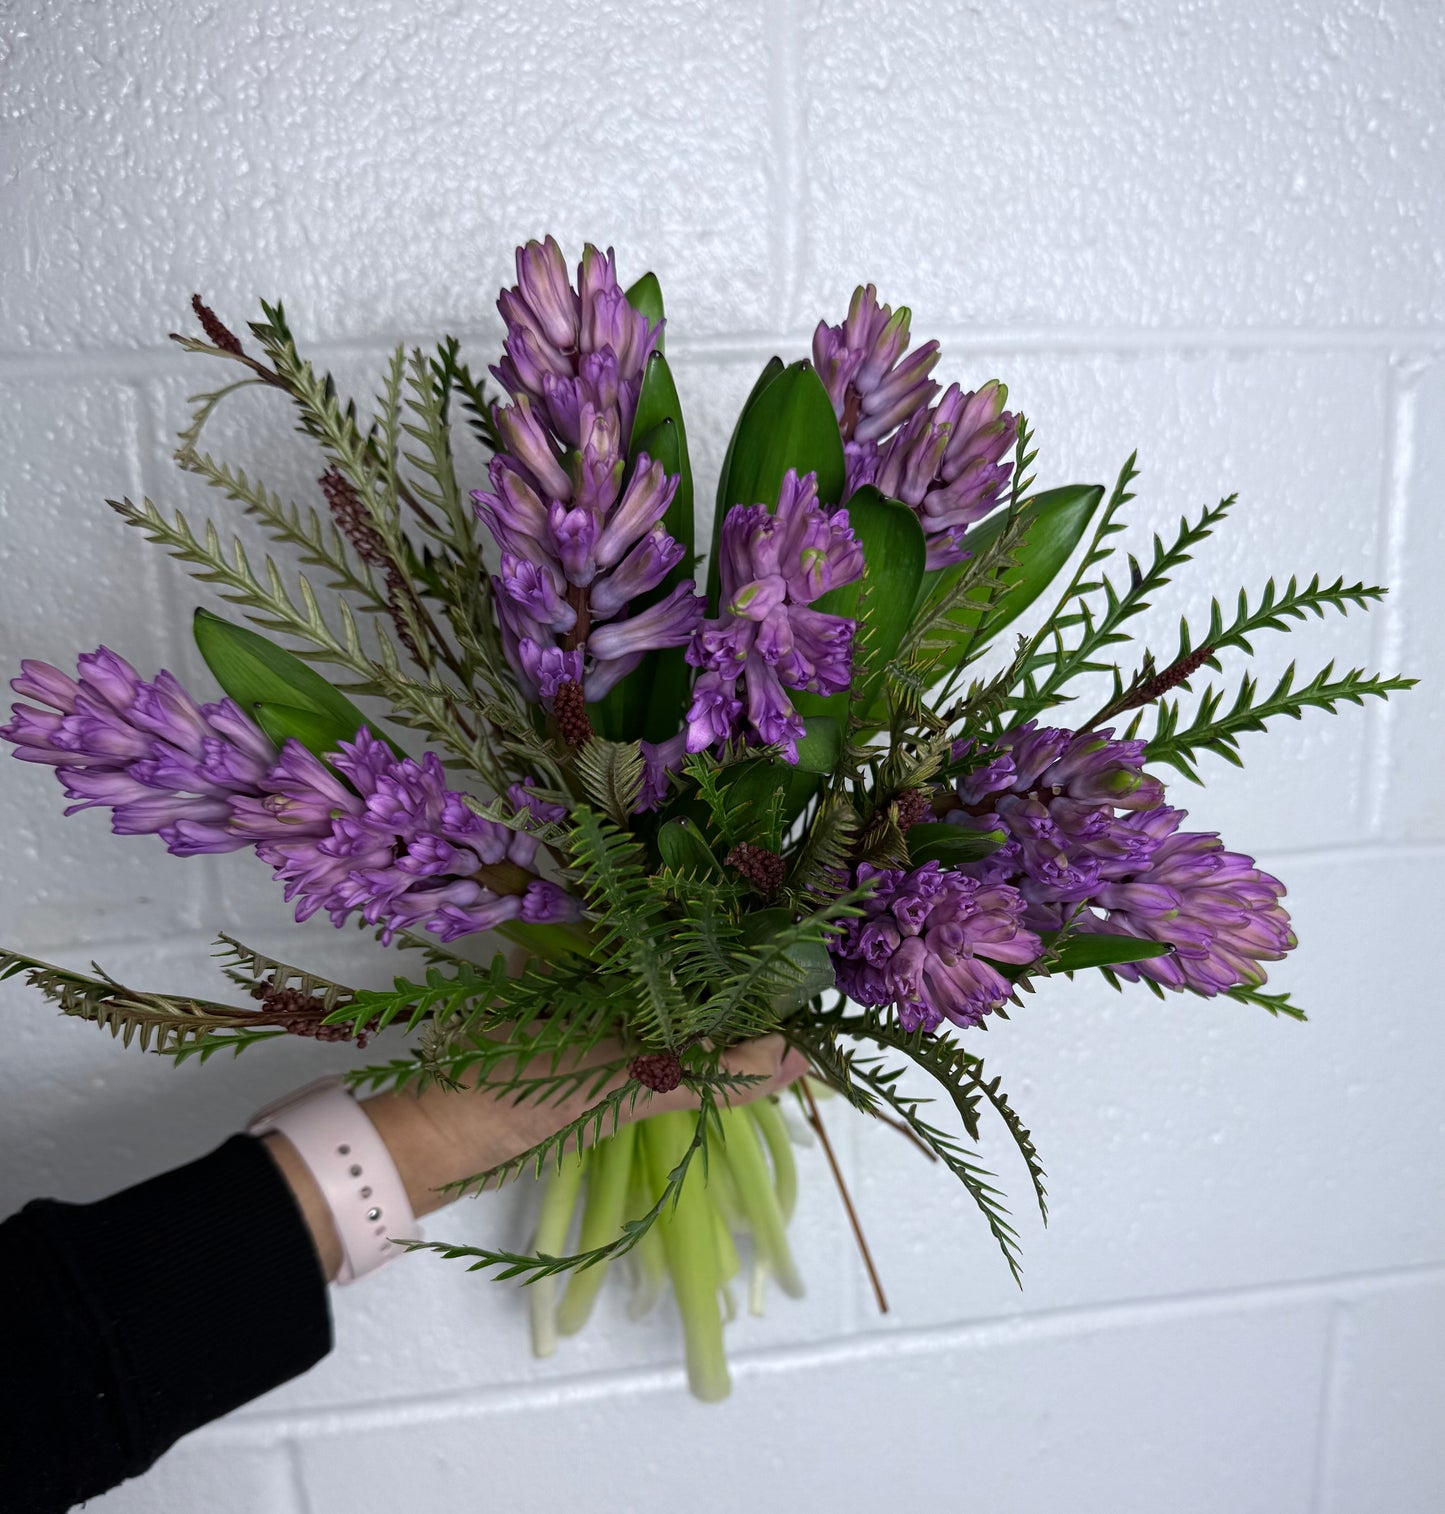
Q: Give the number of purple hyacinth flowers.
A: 10